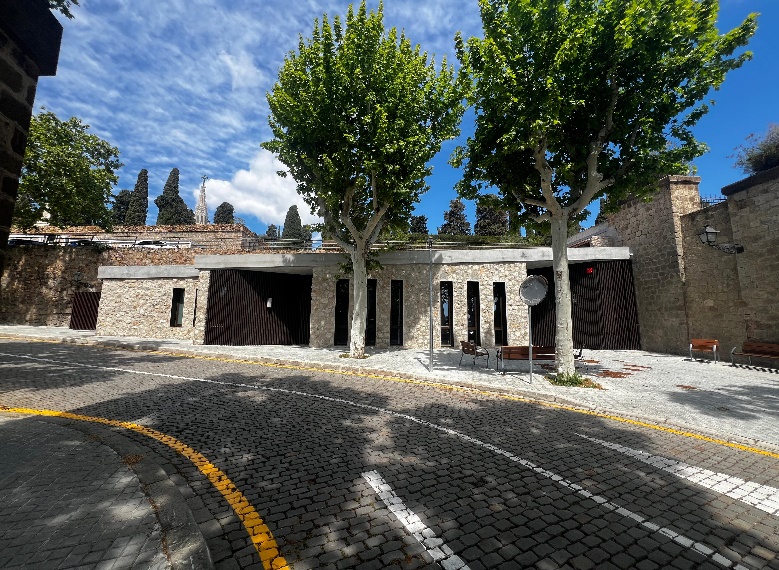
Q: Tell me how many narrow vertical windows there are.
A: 7